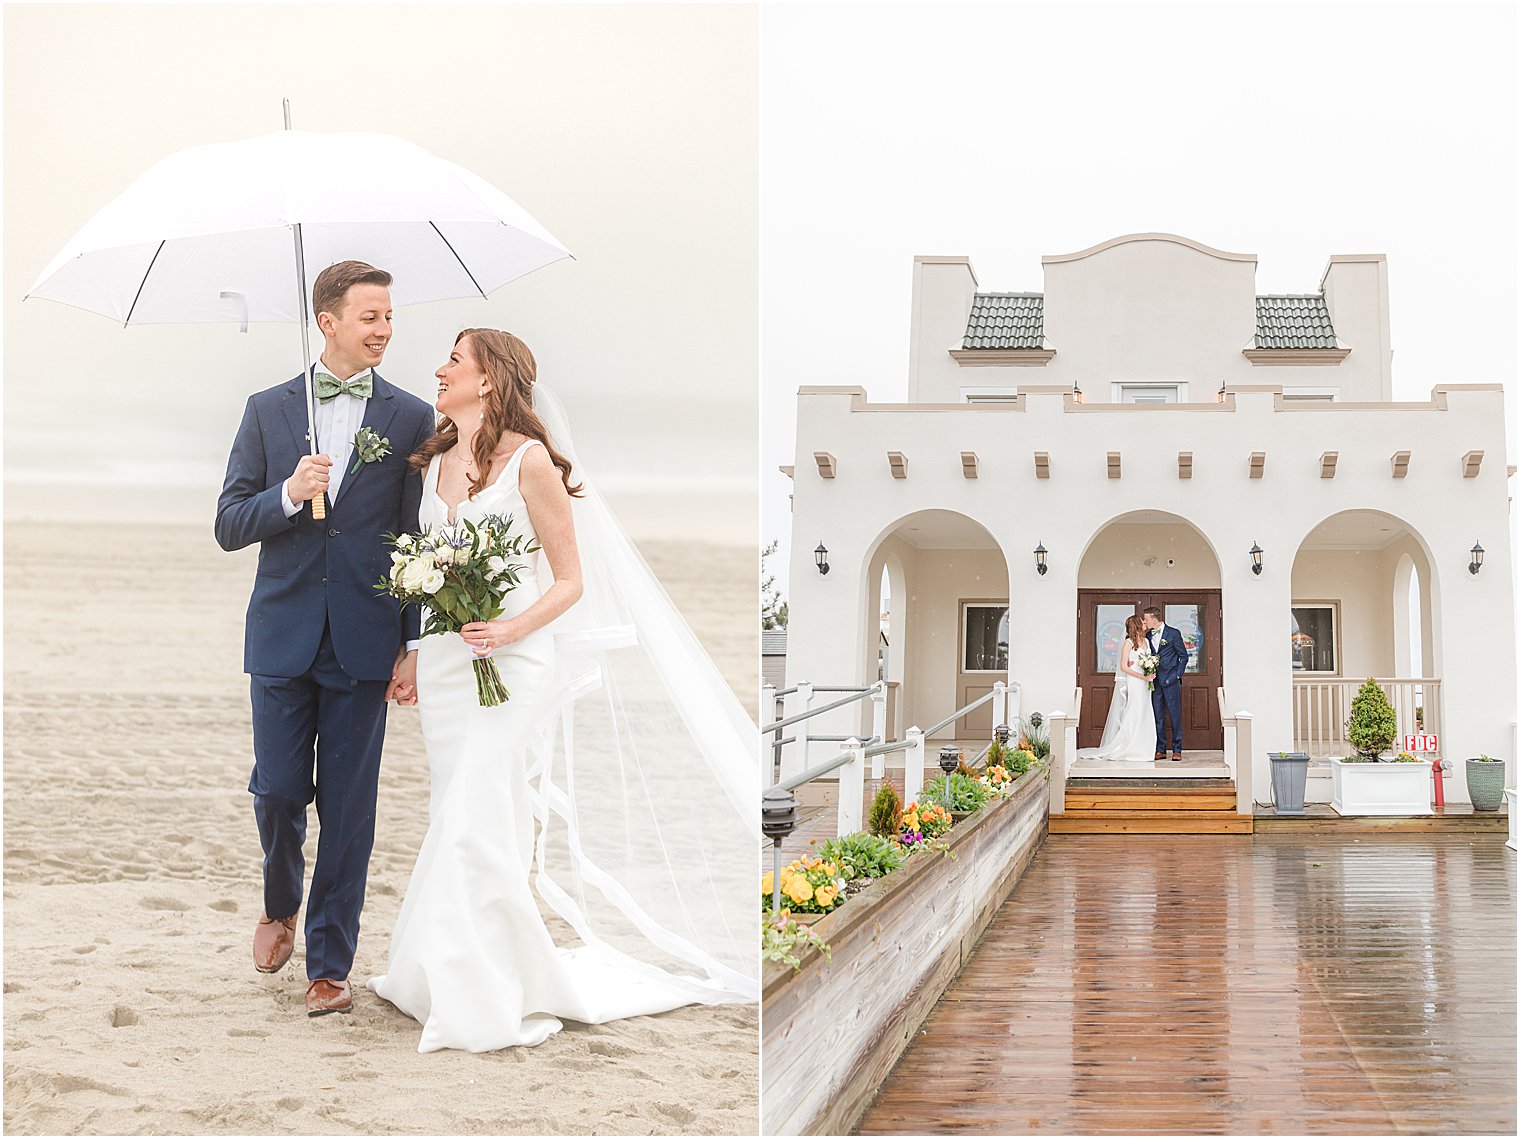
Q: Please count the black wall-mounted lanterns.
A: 4